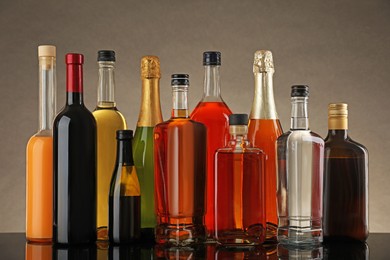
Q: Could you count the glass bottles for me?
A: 11